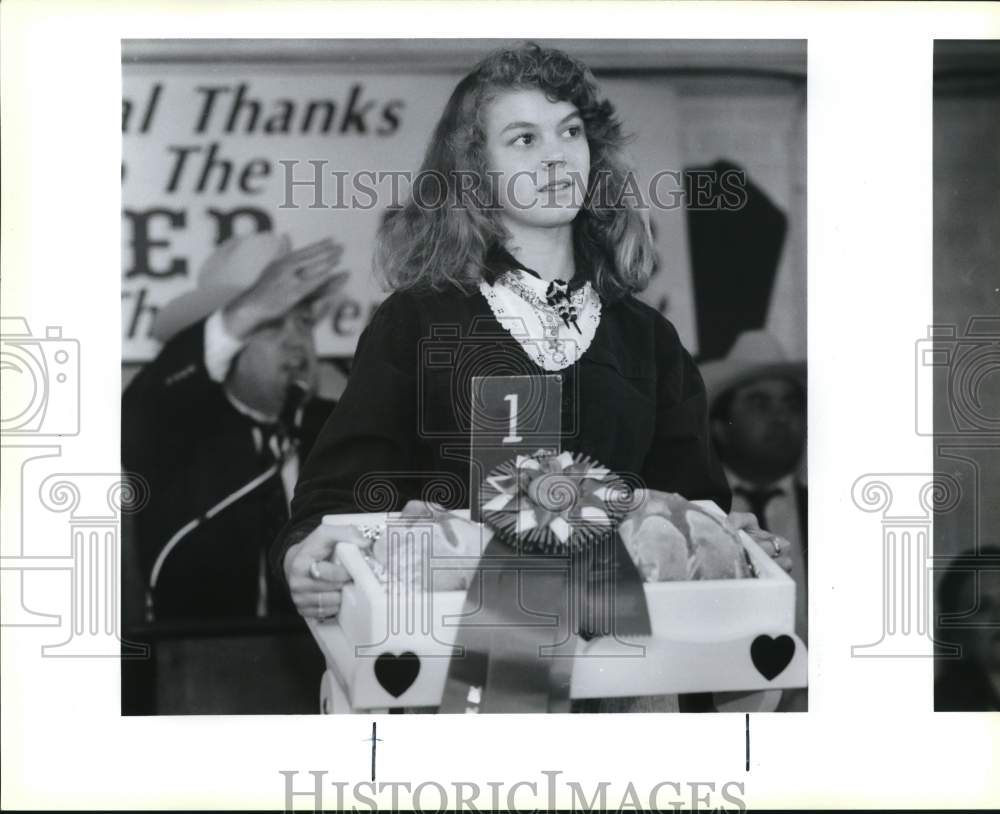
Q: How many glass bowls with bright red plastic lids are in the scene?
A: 0